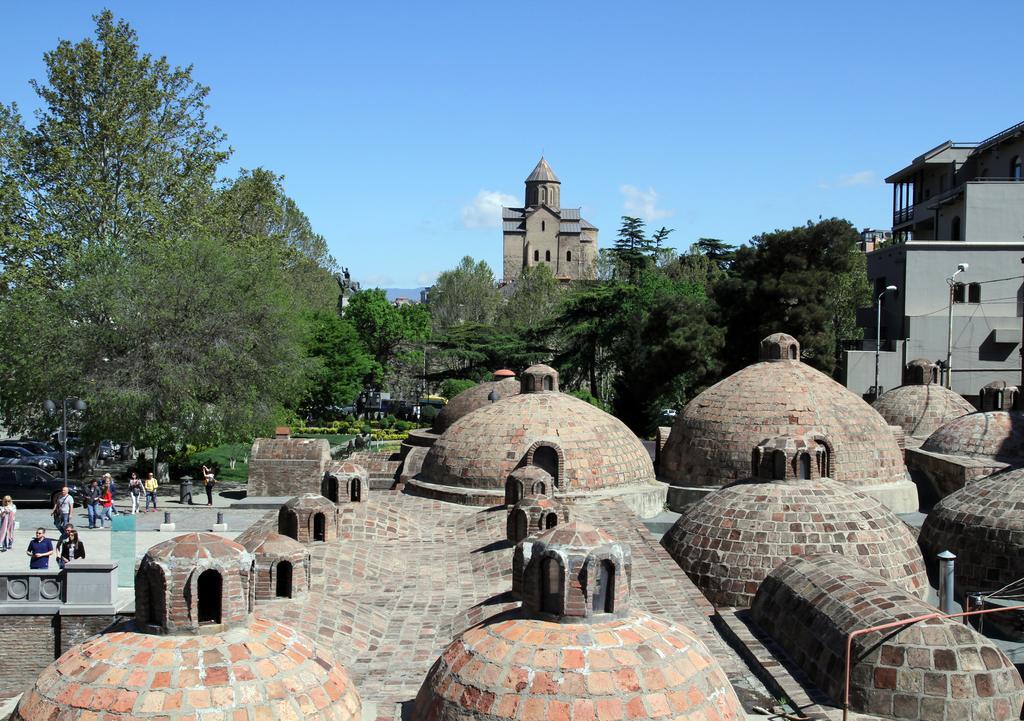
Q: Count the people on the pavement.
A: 11